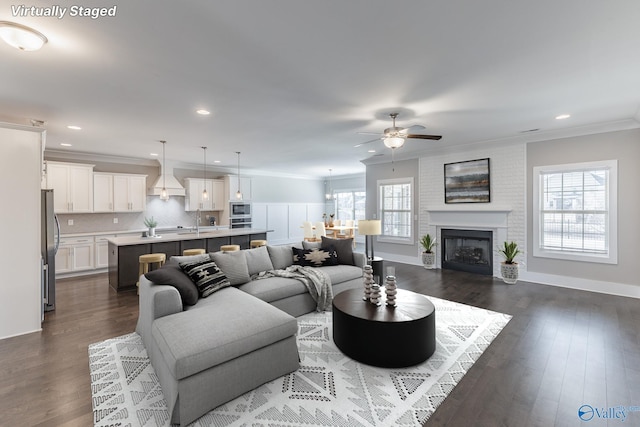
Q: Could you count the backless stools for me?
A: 4